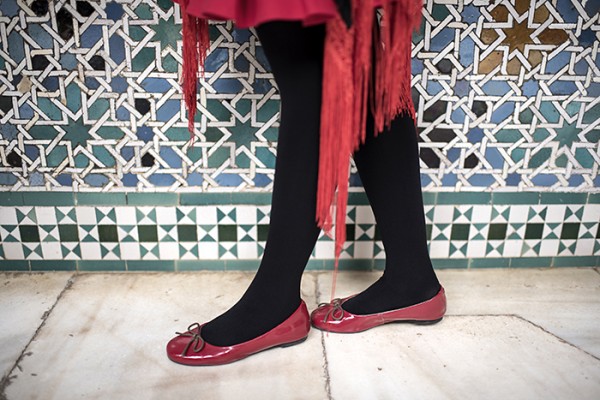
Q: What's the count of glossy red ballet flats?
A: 2